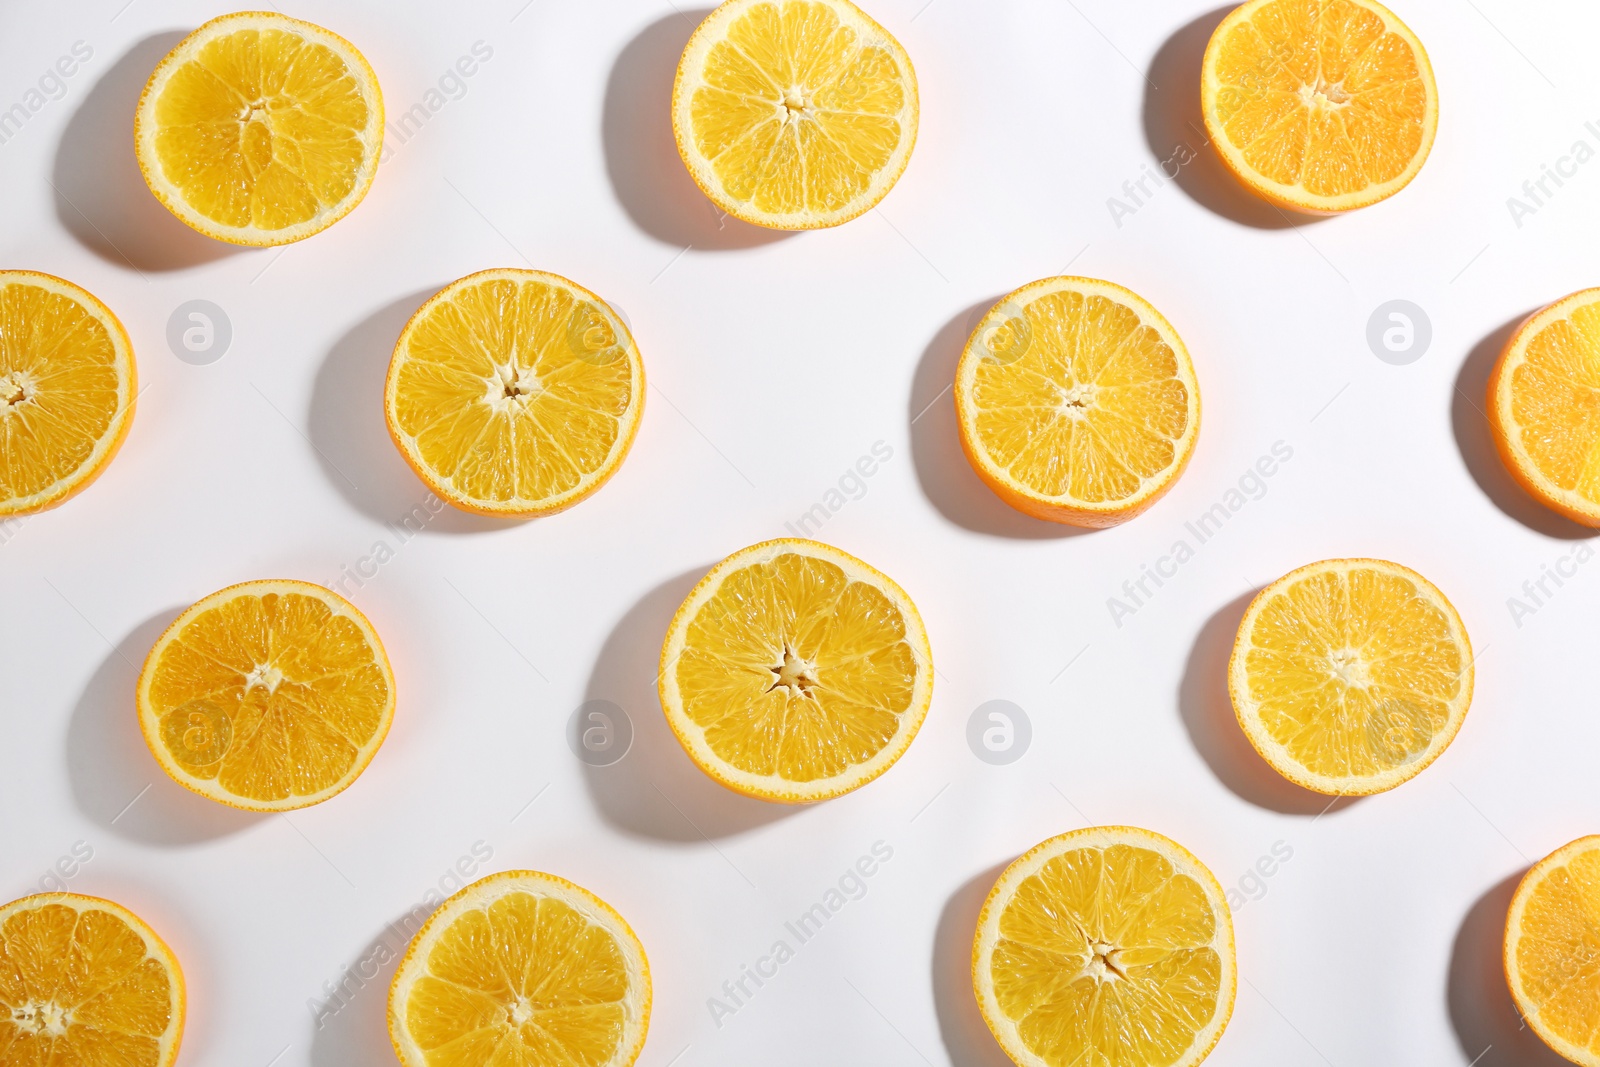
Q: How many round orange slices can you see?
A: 14